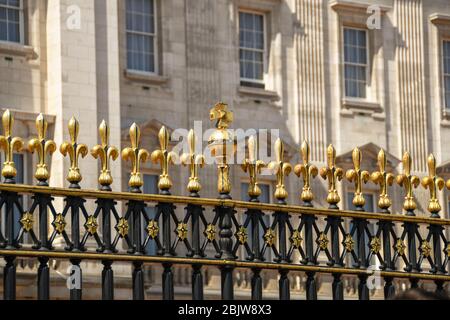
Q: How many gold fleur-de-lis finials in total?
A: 15